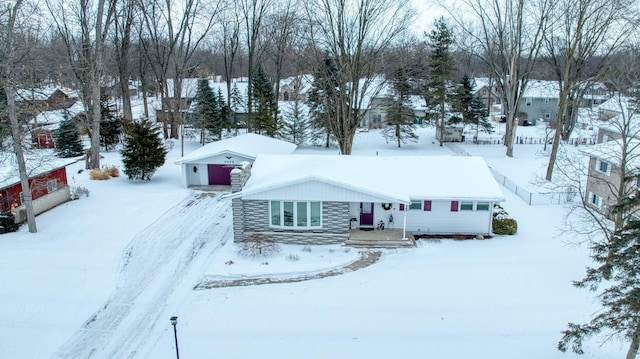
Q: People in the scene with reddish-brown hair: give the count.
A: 0